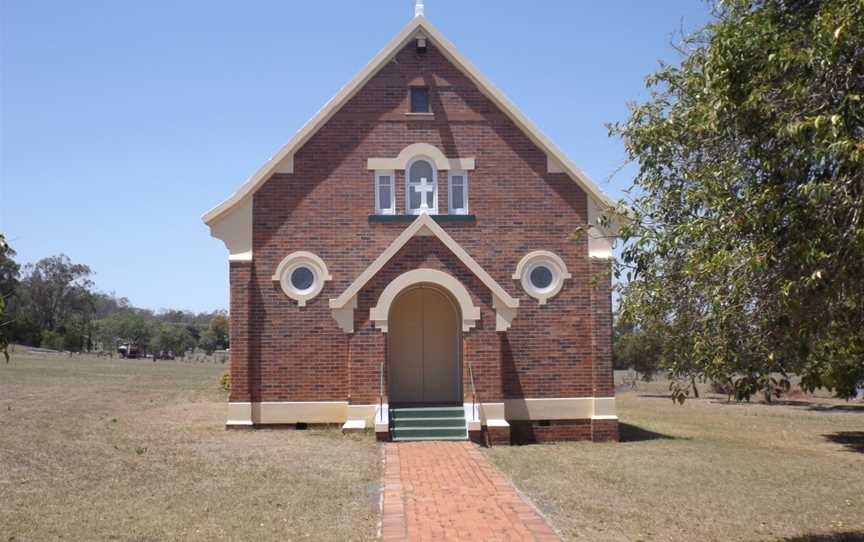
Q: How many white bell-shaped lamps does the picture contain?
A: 0